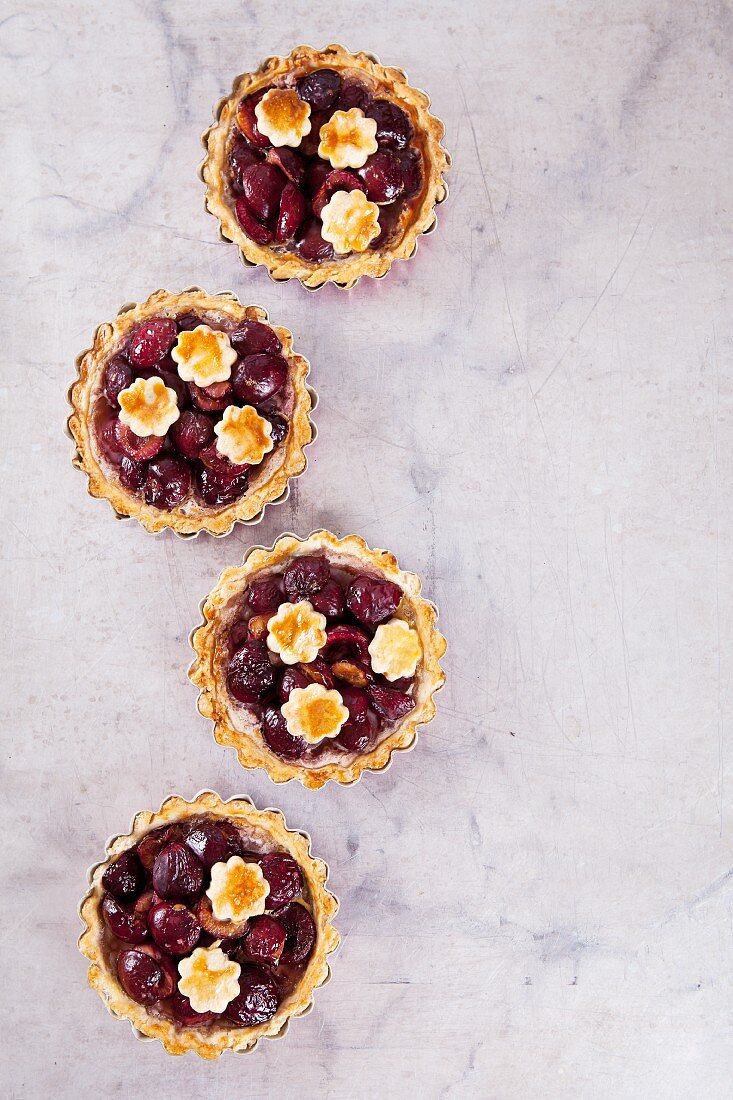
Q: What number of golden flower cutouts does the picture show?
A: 11